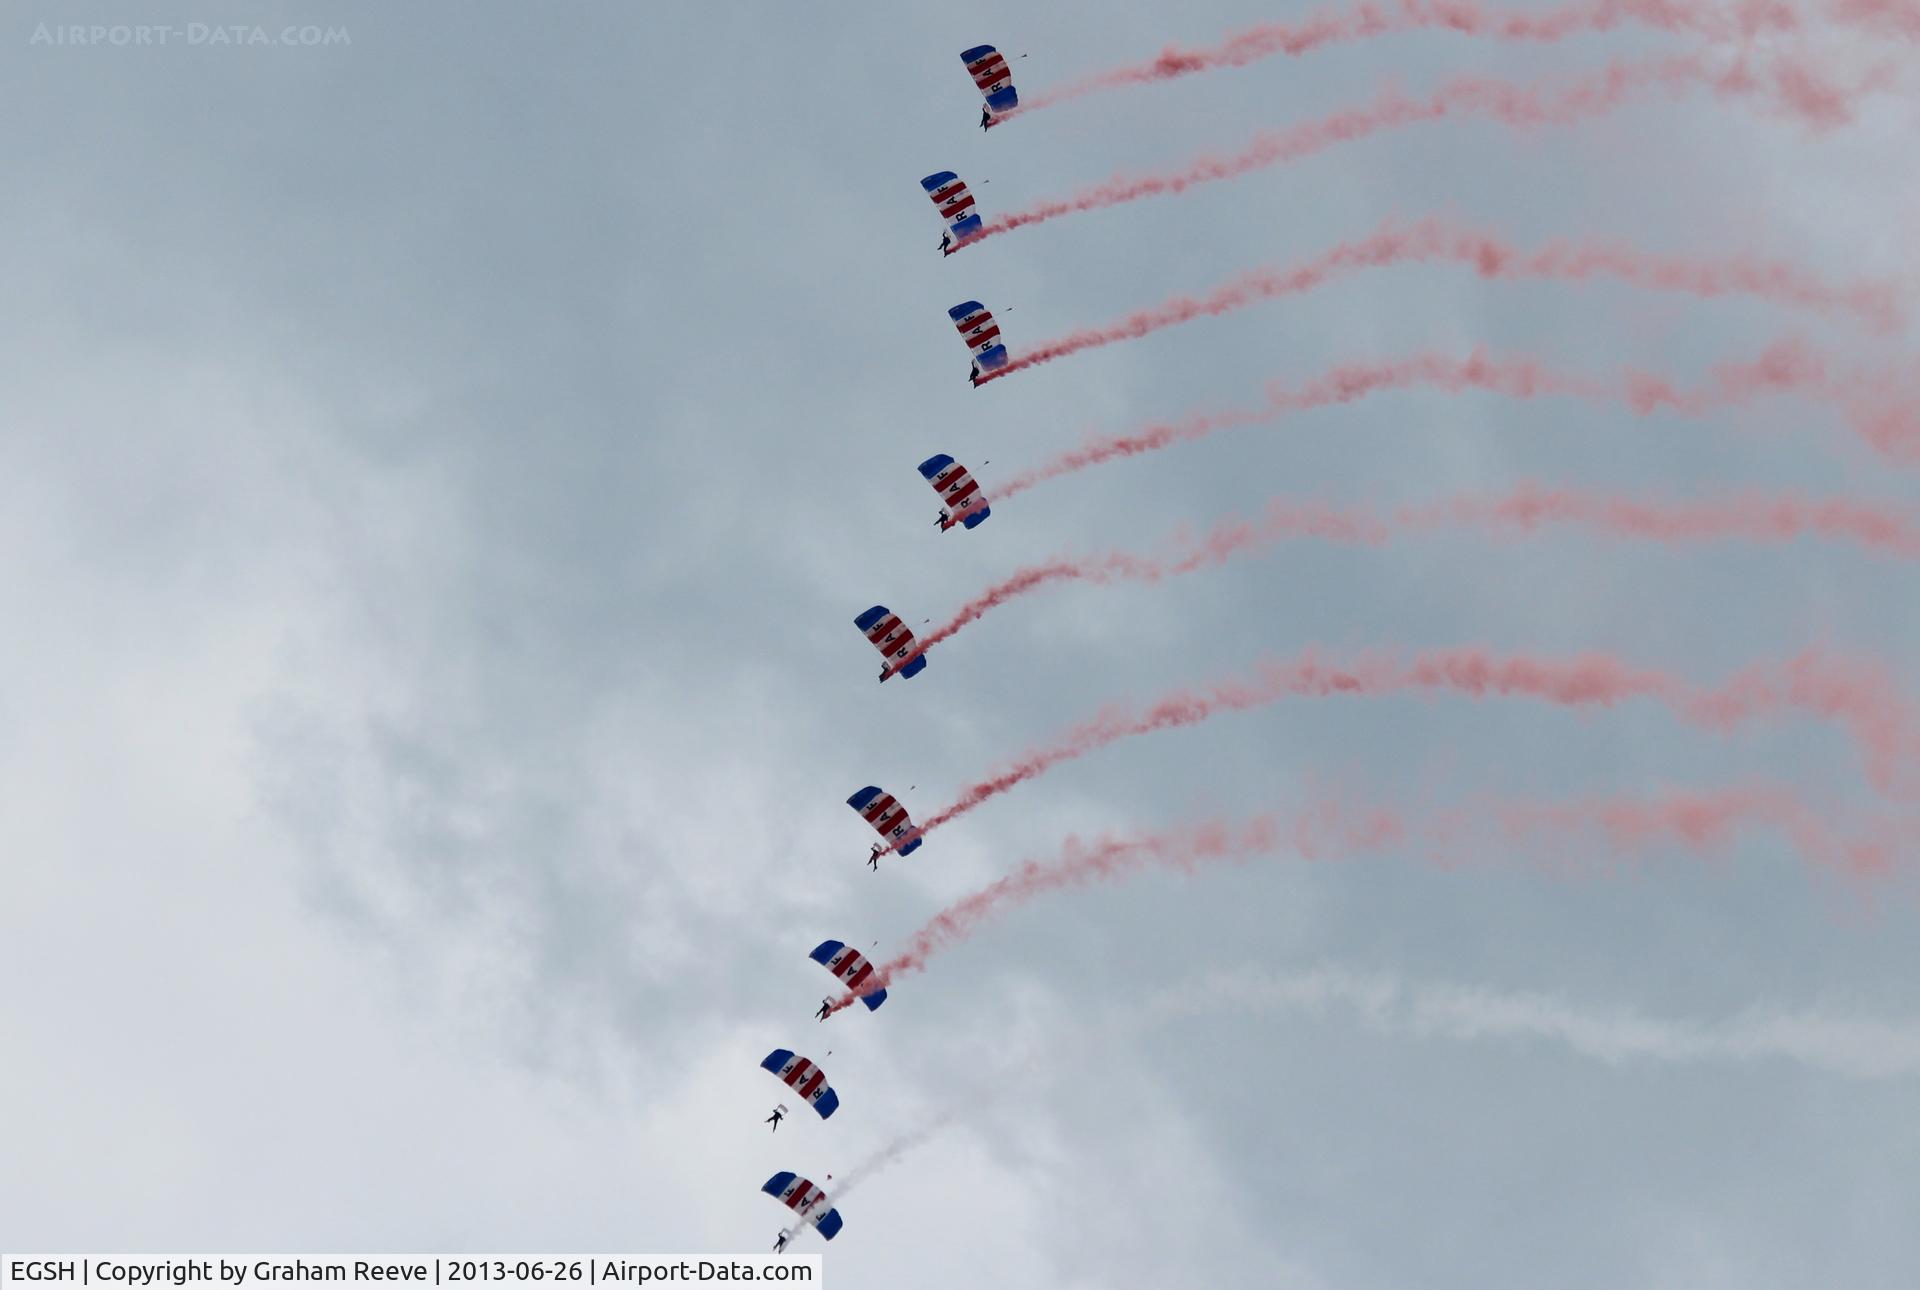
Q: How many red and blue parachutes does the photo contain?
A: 9